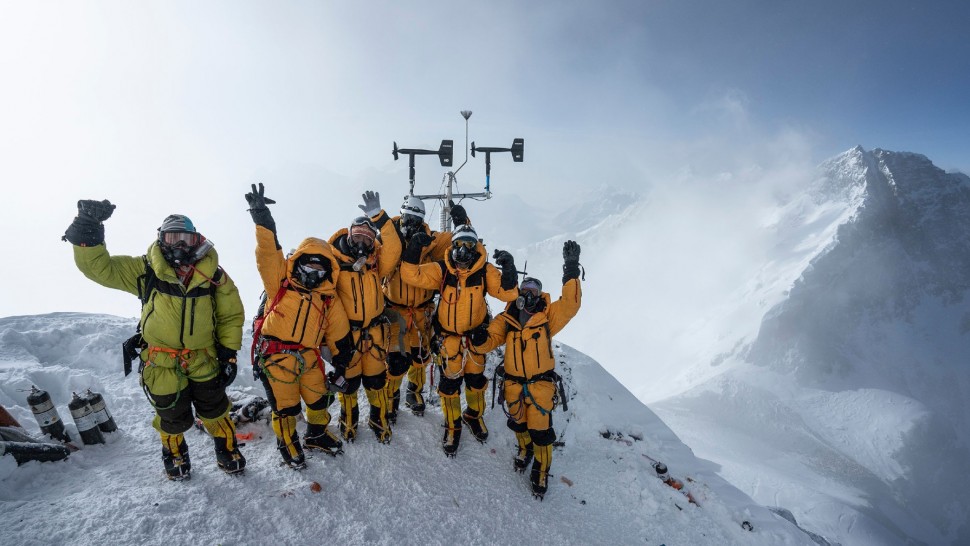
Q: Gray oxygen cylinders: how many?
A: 3